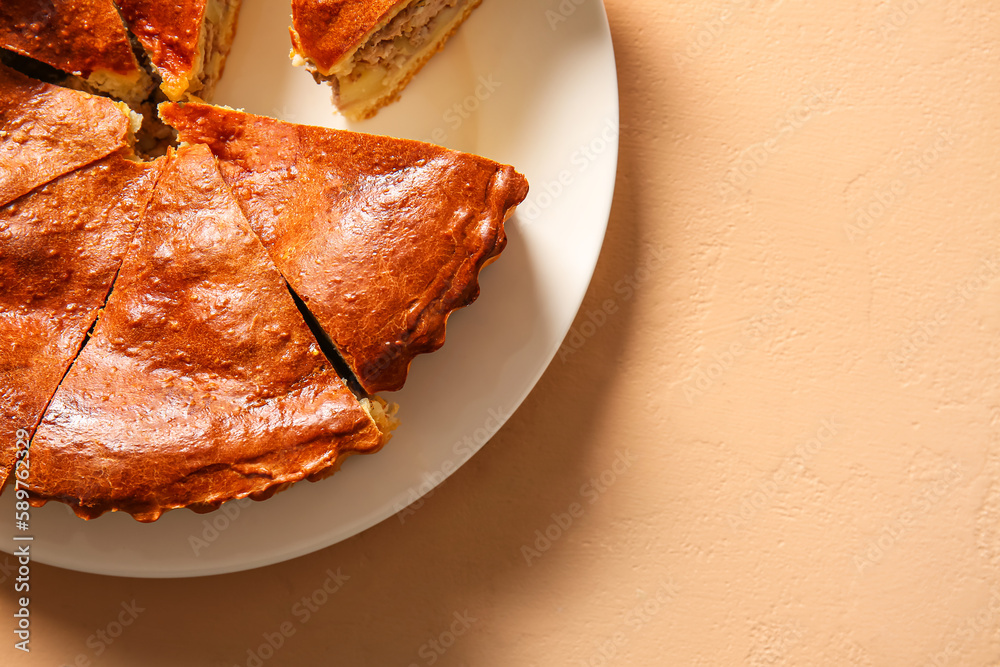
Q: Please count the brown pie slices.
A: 7